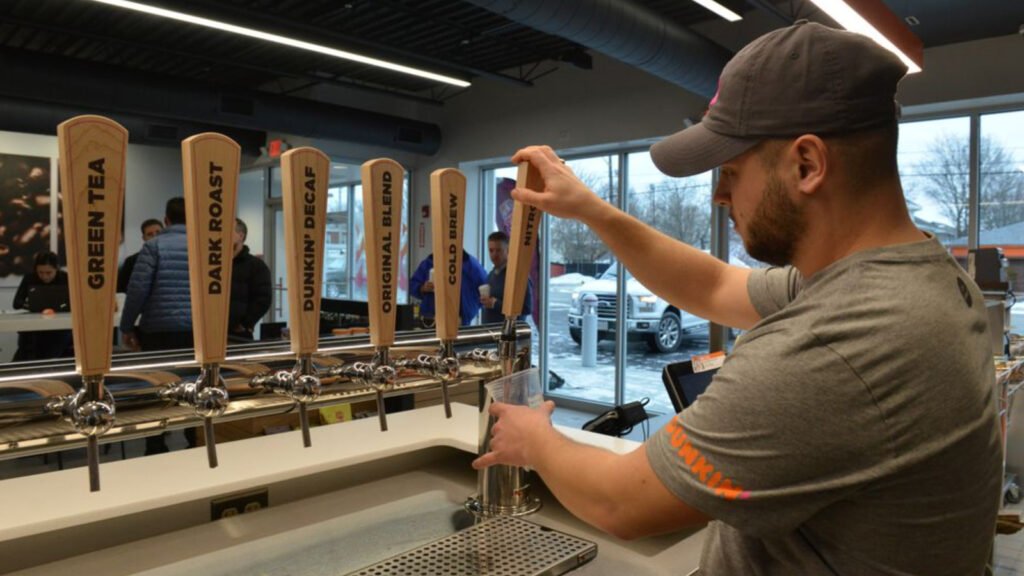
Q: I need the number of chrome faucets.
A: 6